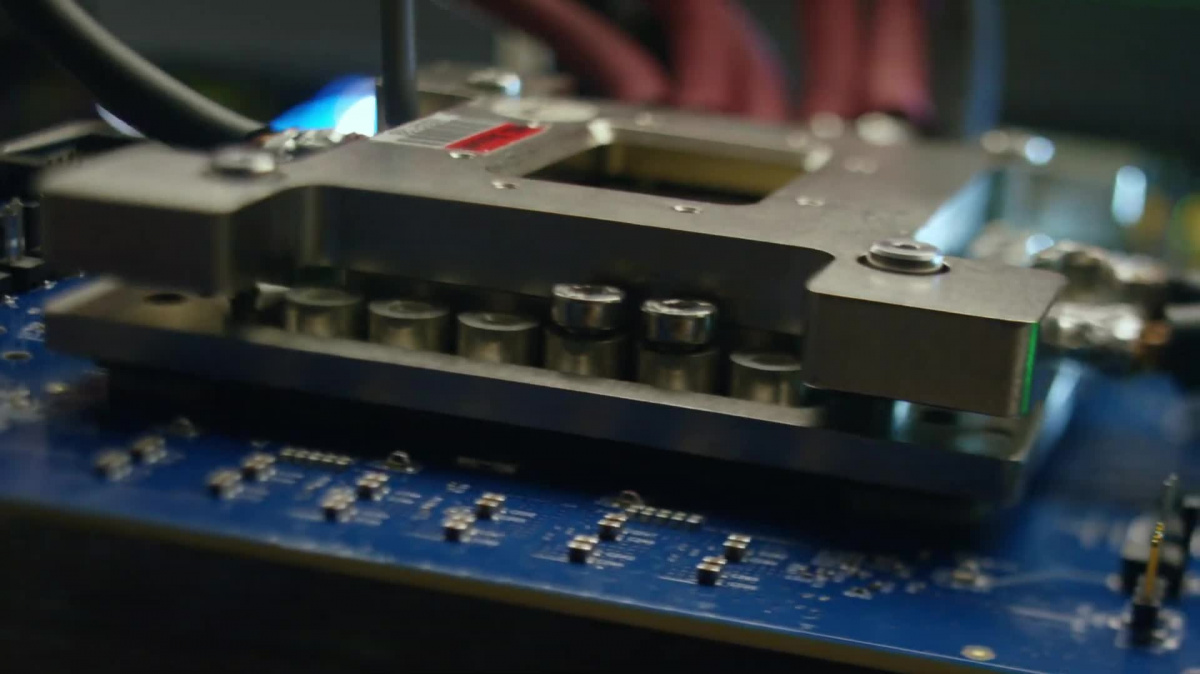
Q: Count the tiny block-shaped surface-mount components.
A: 12